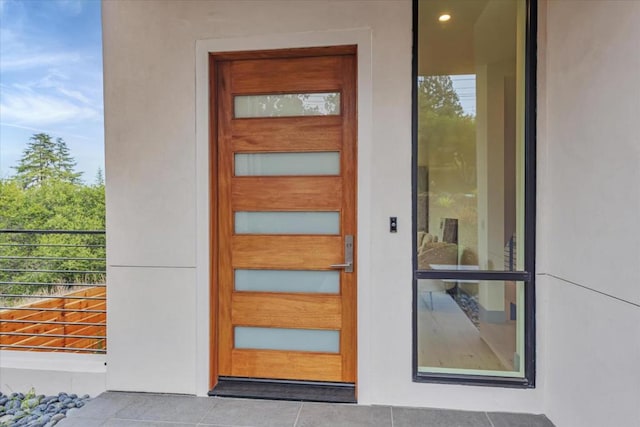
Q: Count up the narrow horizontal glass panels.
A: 5